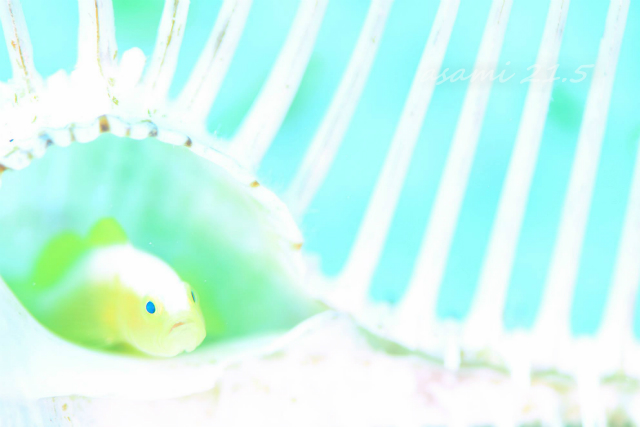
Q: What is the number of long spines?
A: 11